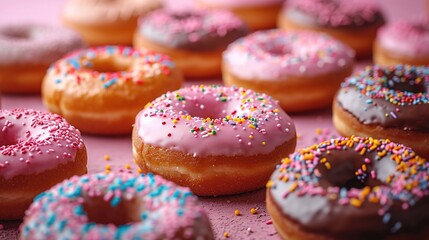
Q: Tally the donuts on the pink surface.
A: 13